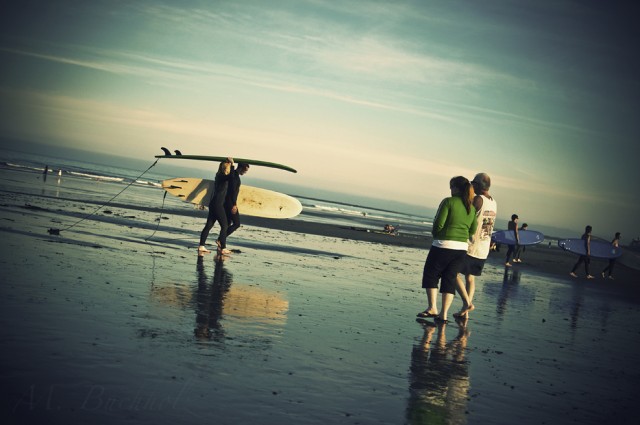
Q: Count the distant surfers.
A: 4